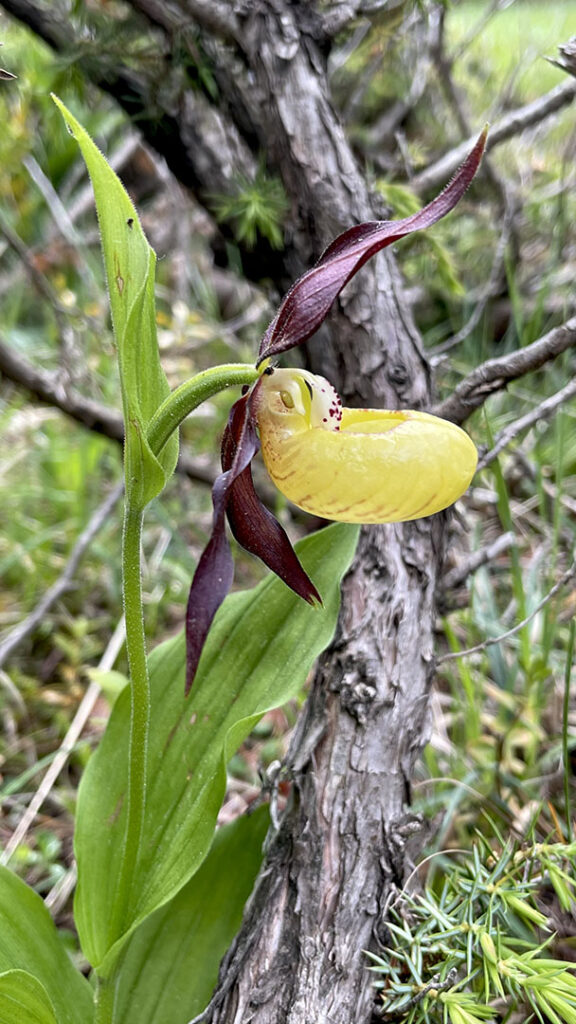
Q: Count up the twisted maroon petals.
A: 3